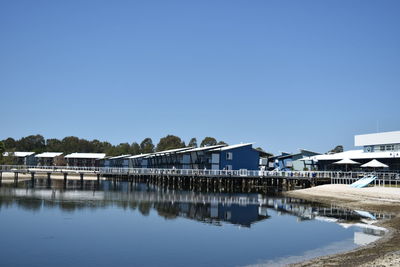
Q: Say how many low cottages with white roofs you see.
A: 3